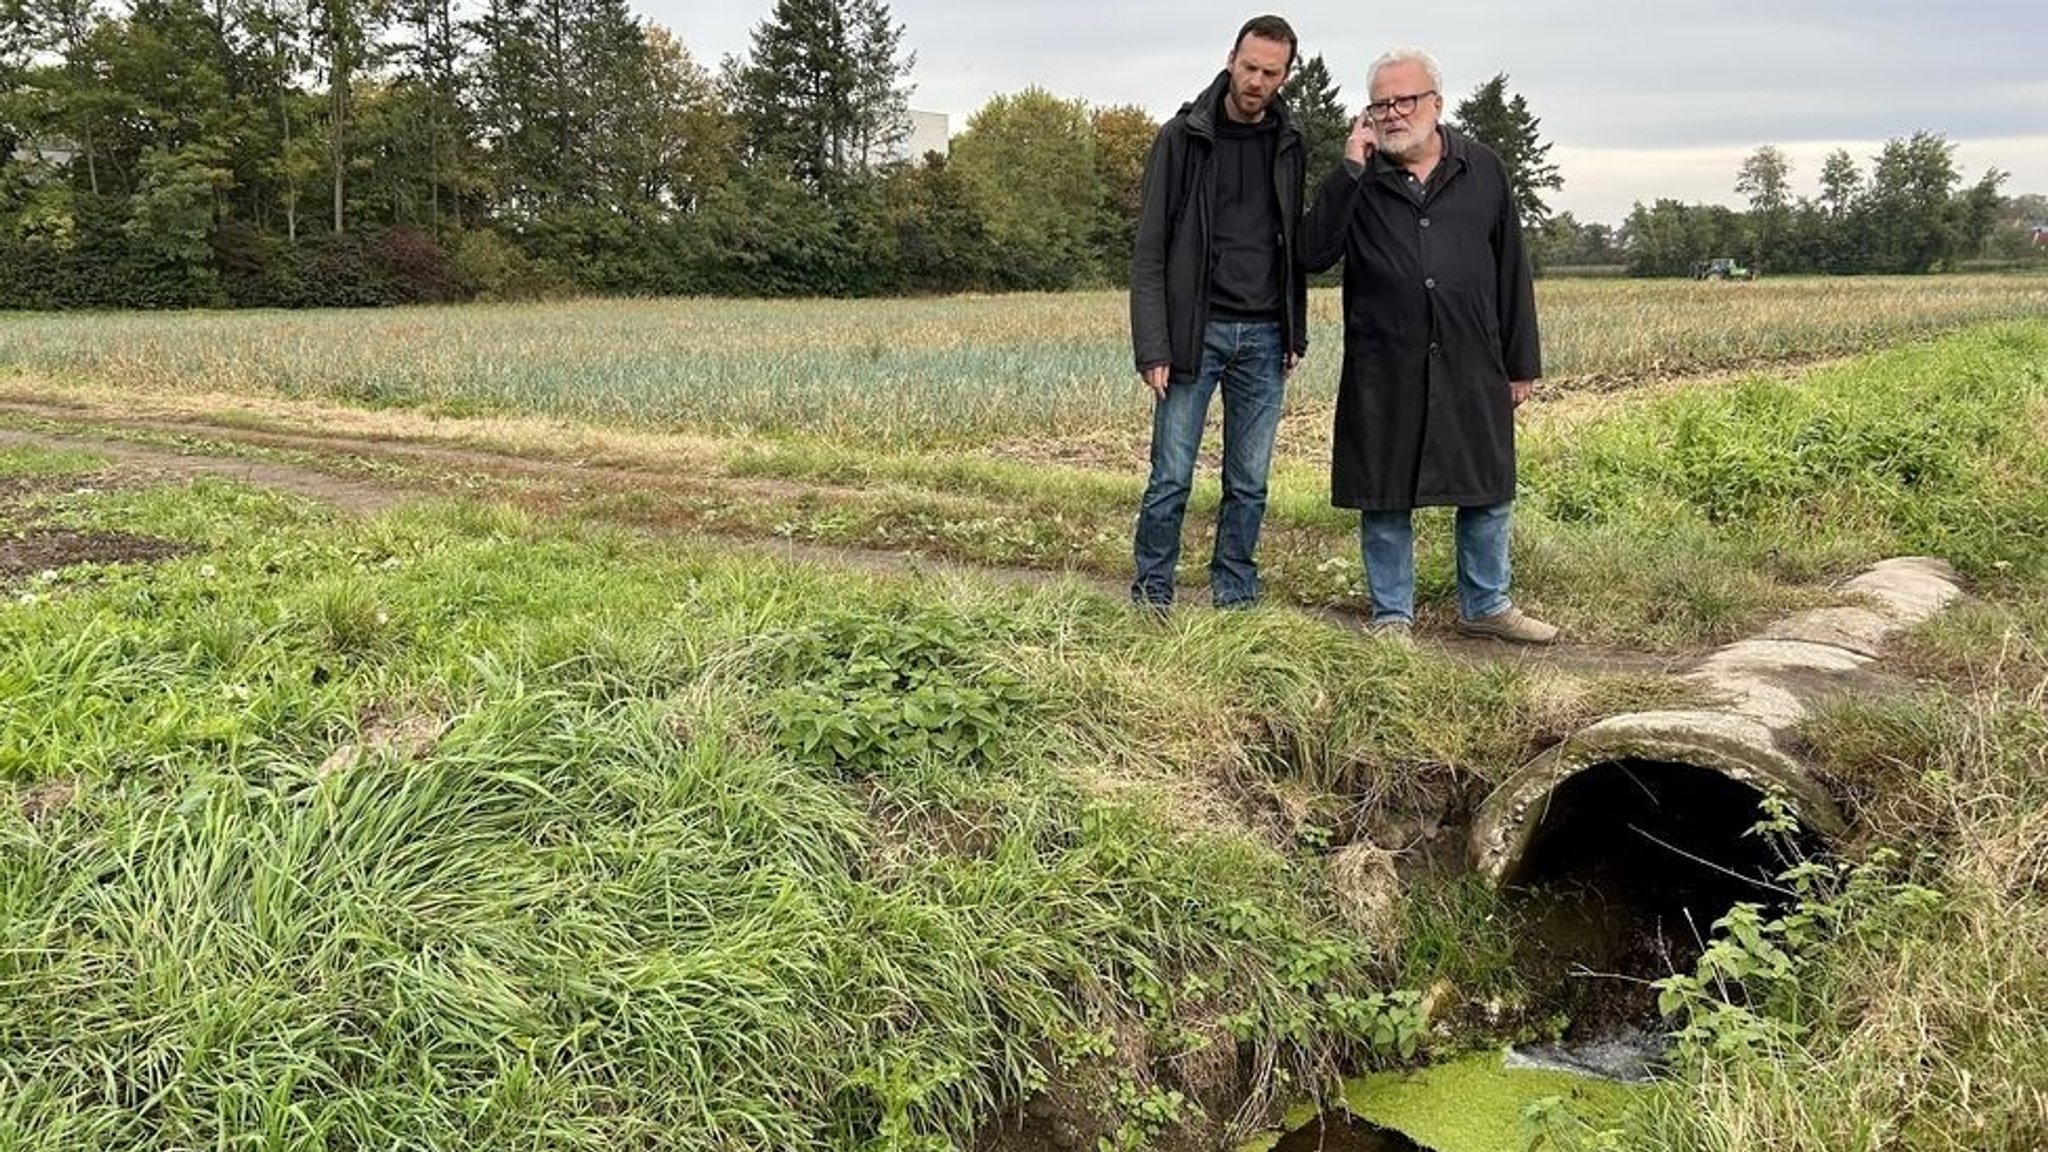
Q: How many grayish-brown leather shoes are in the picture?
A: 2